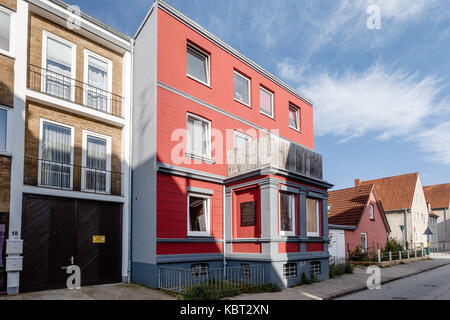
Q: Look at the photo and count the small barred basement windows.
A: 4